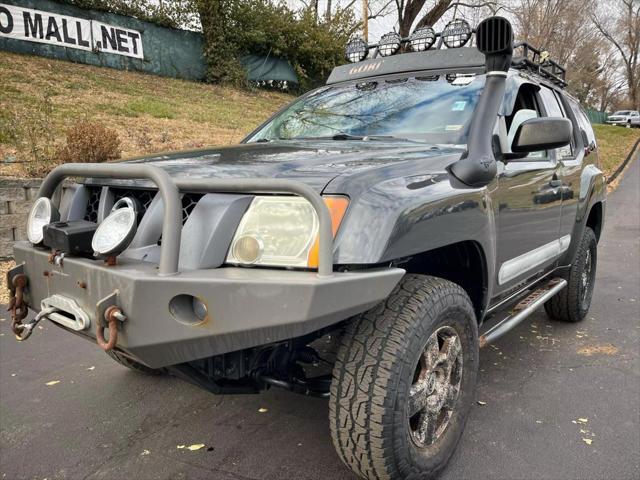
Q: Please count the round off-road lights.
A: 6